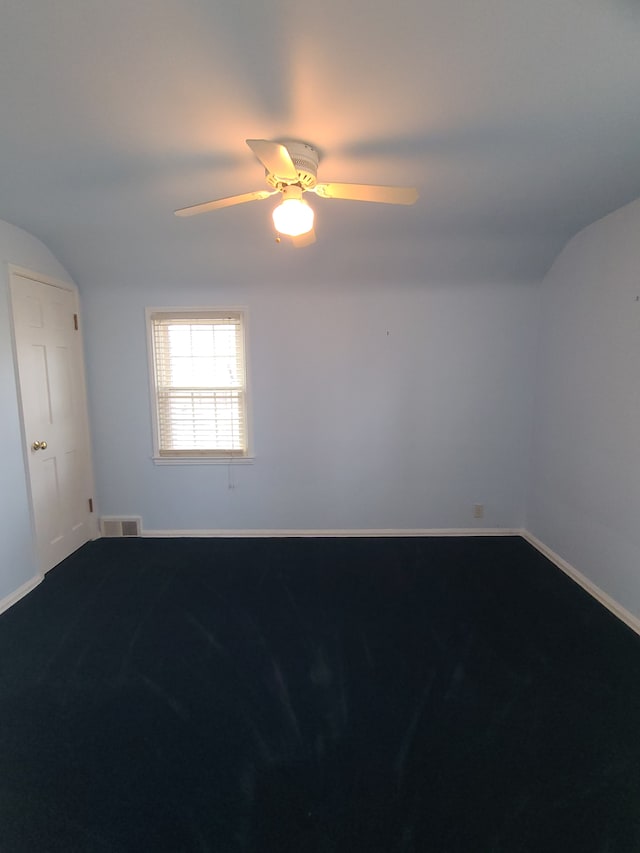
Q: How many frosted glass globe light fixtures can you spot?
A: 1